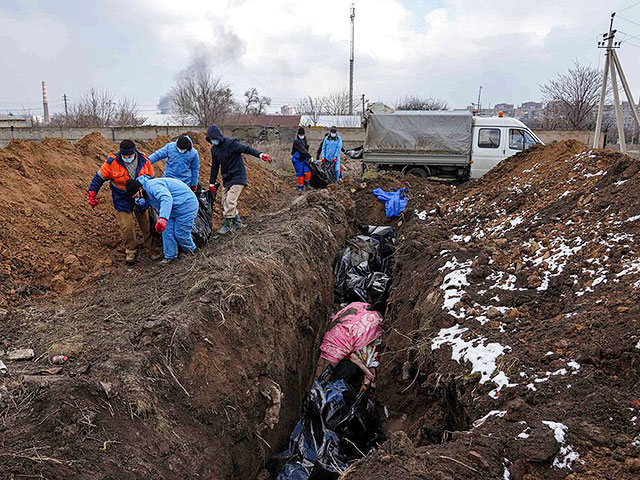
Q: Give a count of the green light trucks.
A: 0